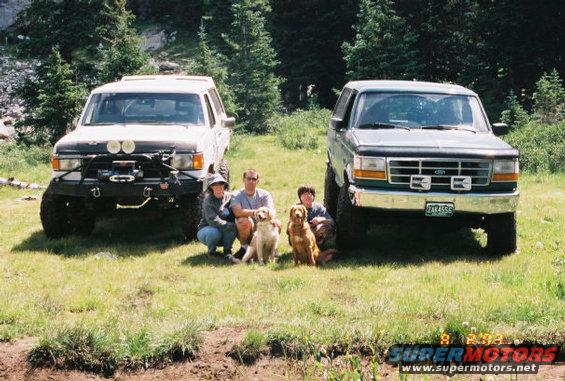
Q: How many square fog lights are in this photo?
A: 2